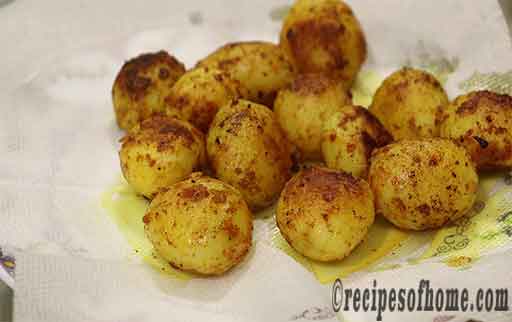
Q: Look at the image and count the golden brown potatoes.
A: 13